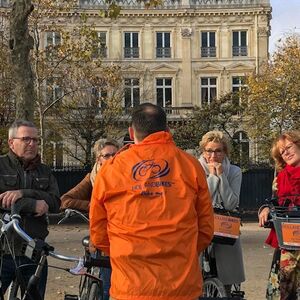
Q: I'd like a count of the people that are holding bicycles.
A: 4